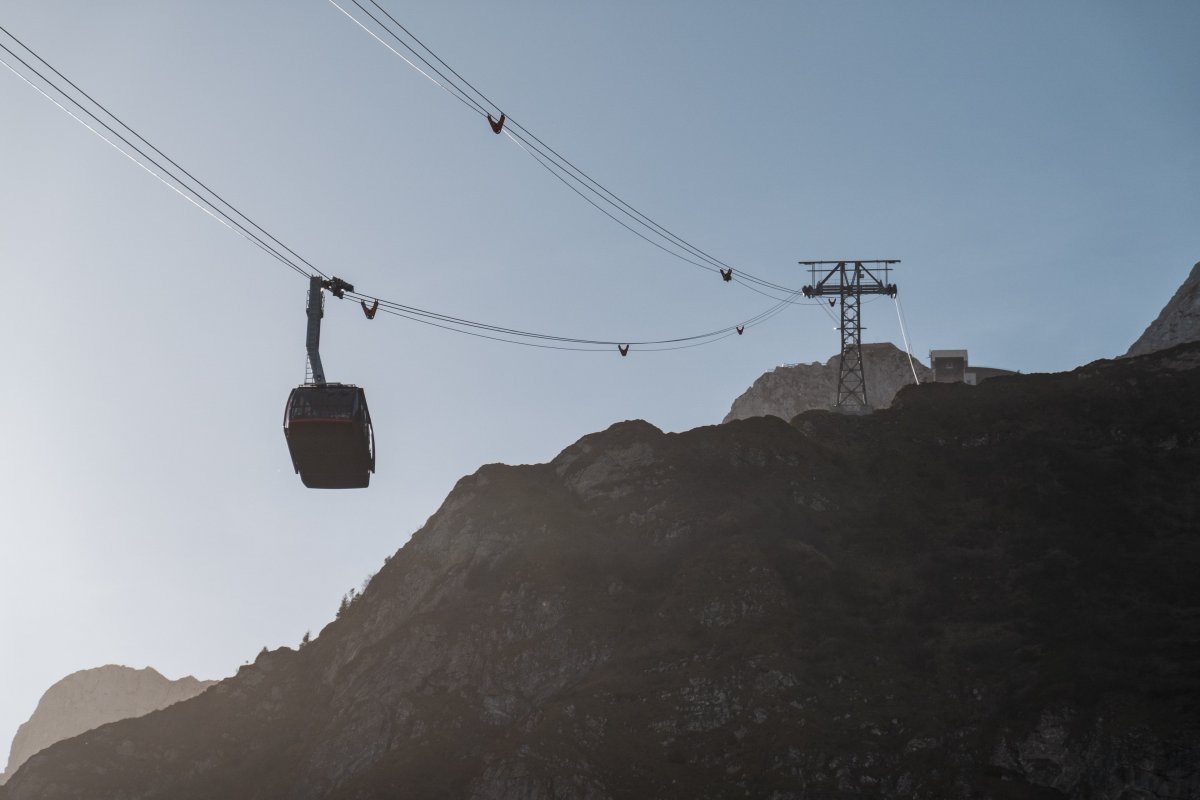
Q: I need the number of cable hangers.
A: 6